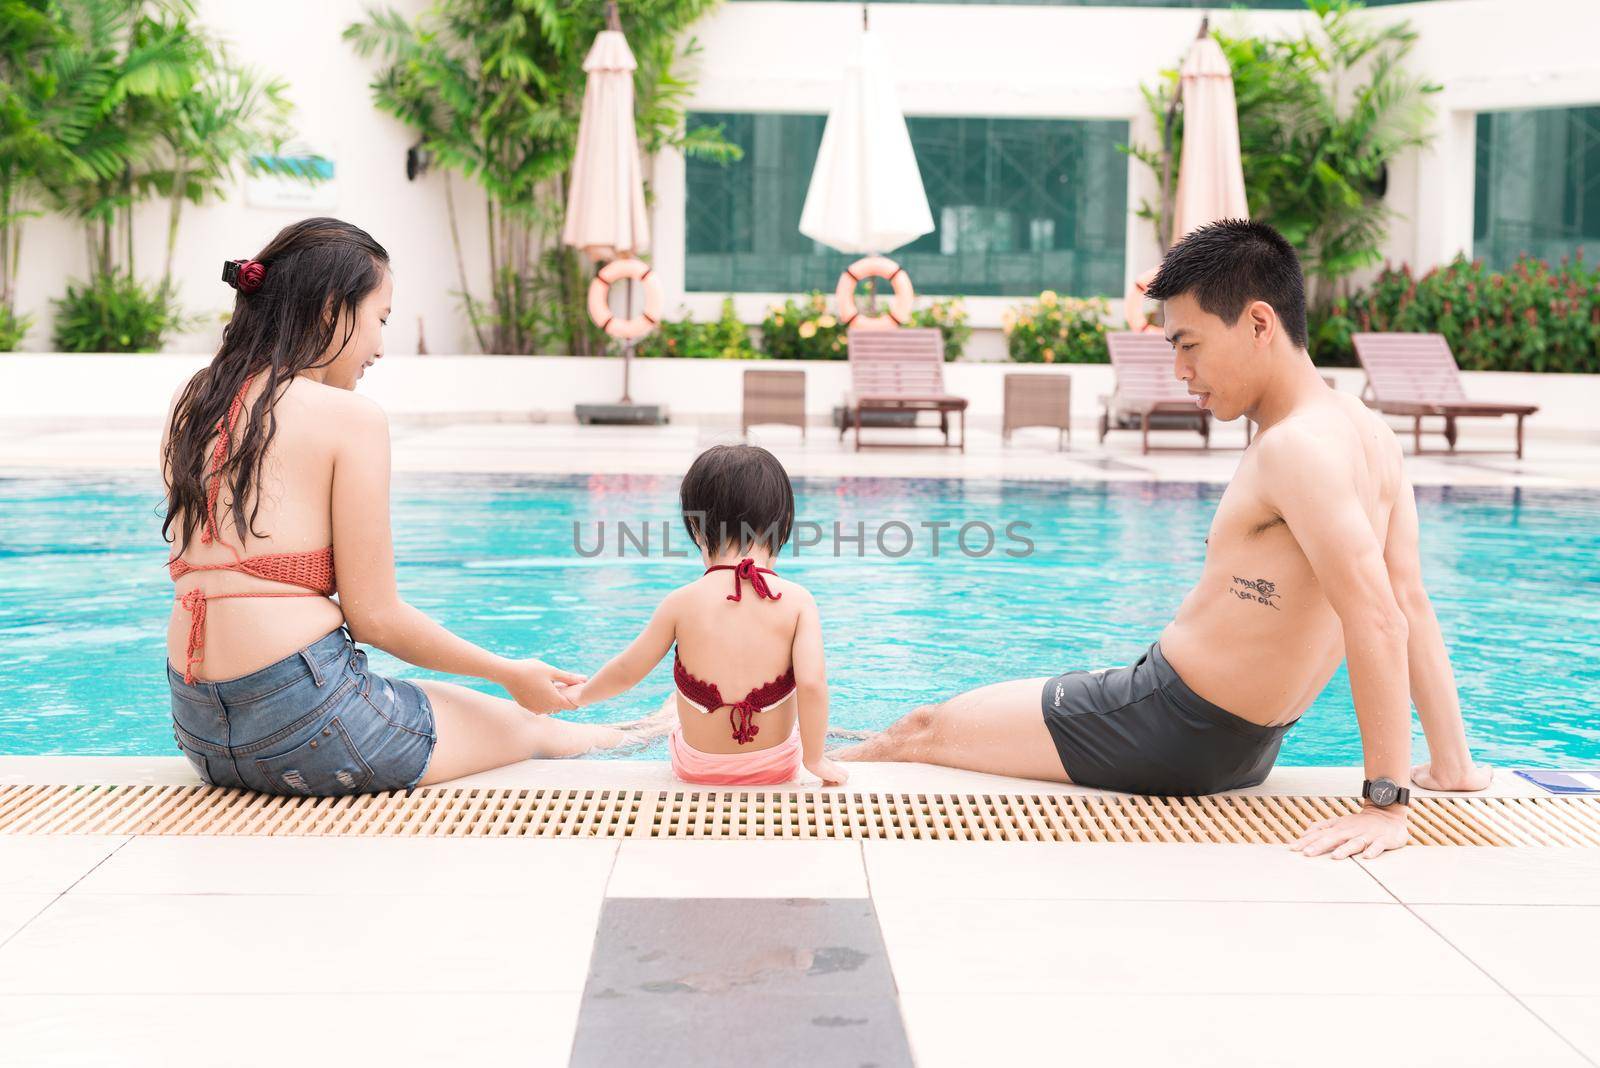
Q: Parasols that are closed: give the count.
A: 3